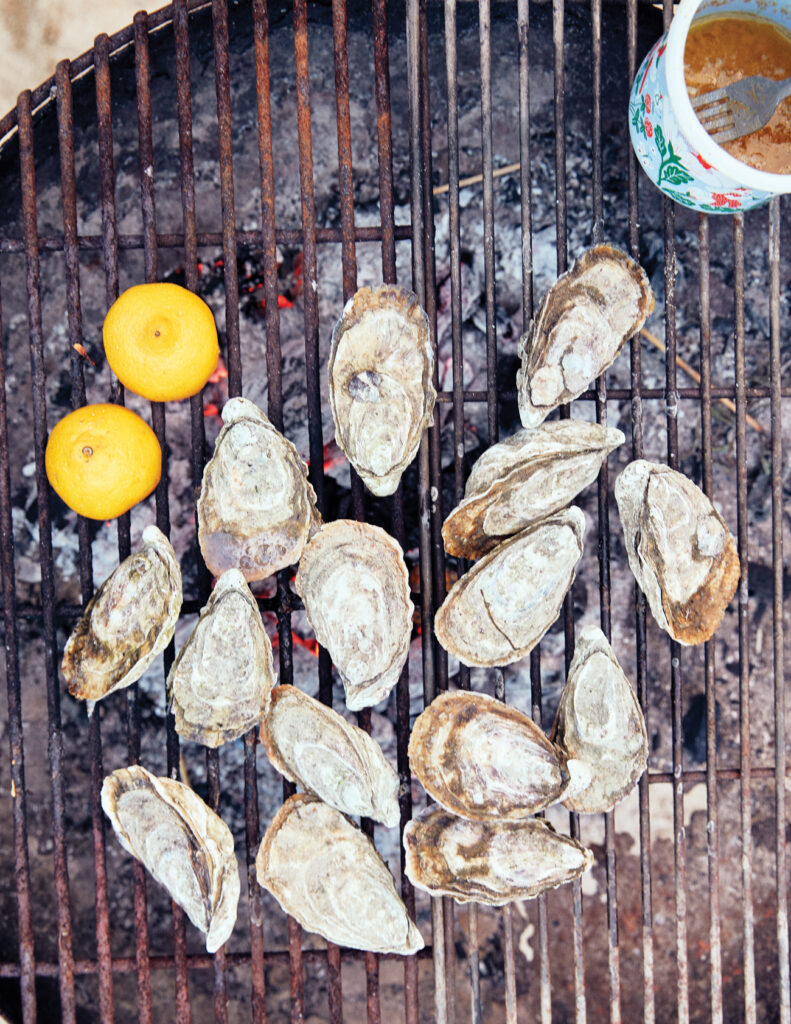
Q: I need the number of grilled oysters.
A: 15